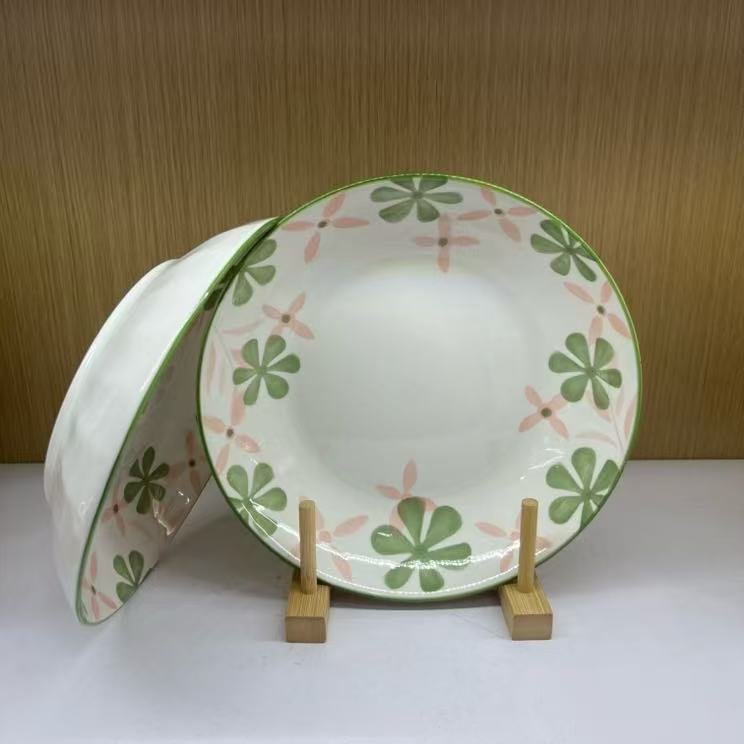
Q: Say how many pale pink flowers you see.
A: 13